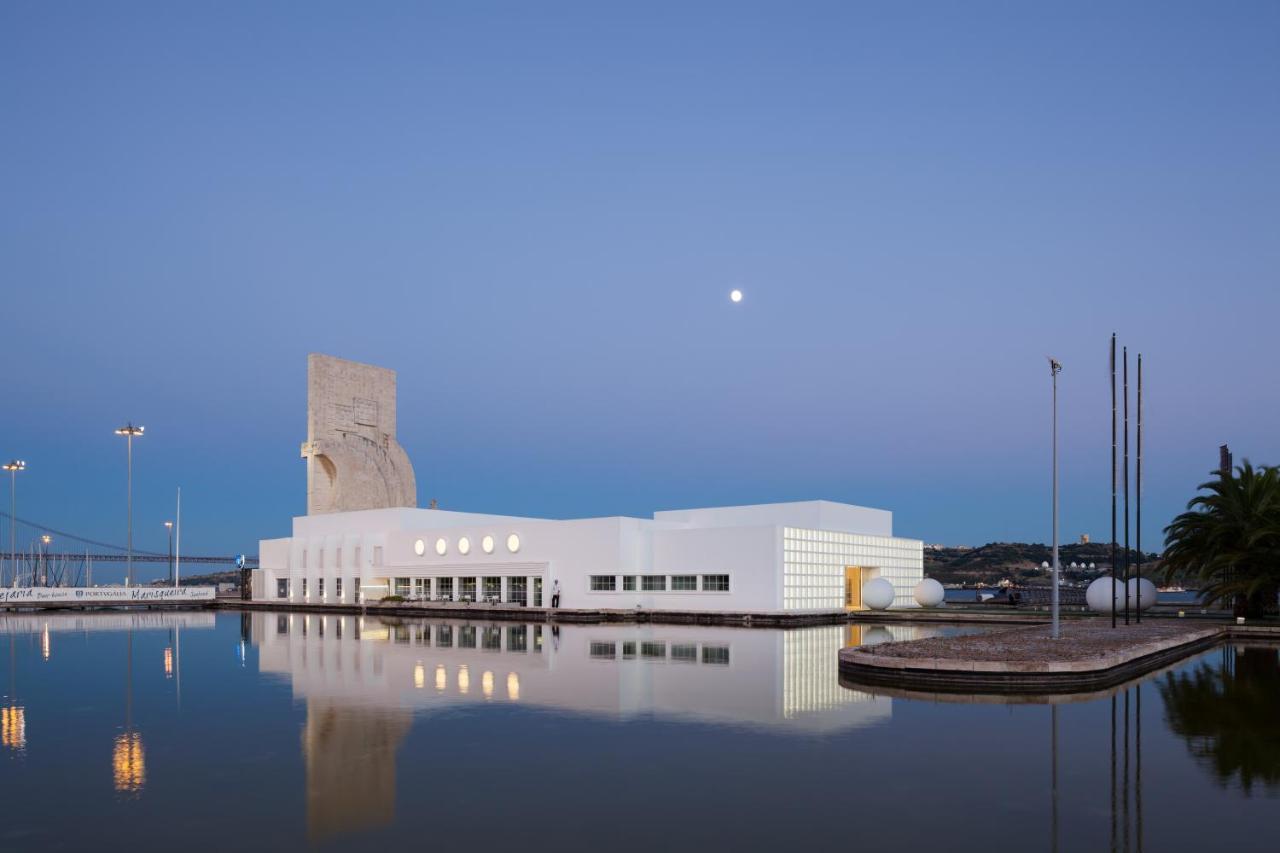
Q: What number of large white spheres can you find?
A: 4